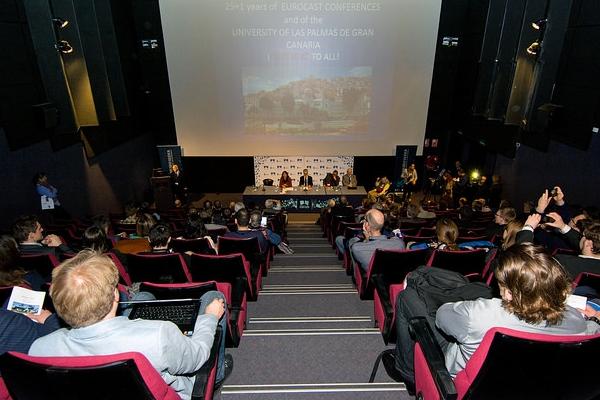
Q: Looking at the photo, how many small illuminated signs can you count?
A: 2